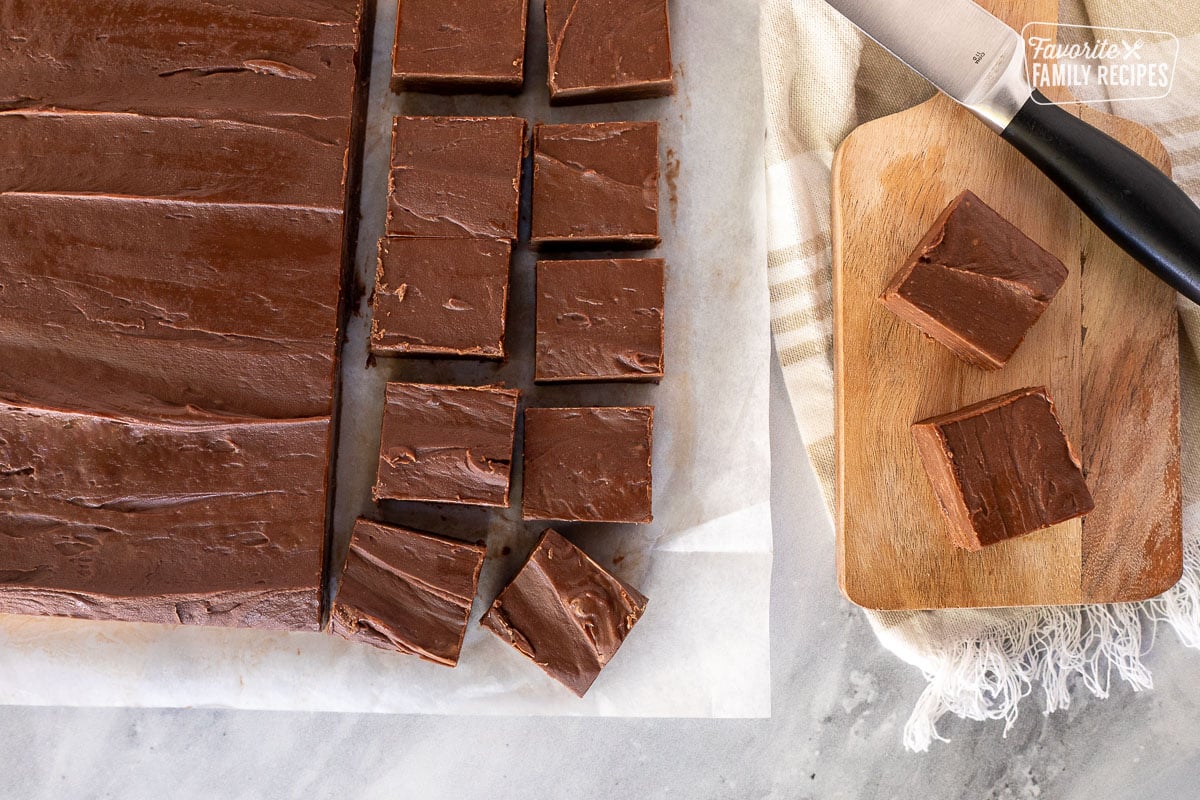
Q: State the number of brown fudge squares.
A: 12